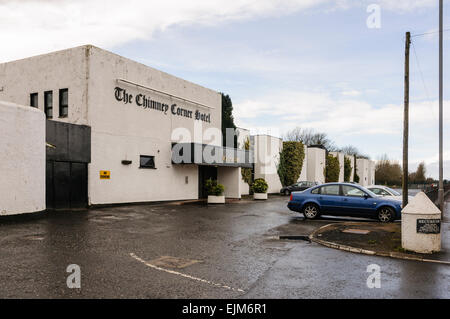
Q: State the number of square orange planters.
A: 0